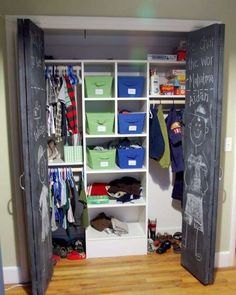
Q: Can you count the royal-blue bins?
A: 3